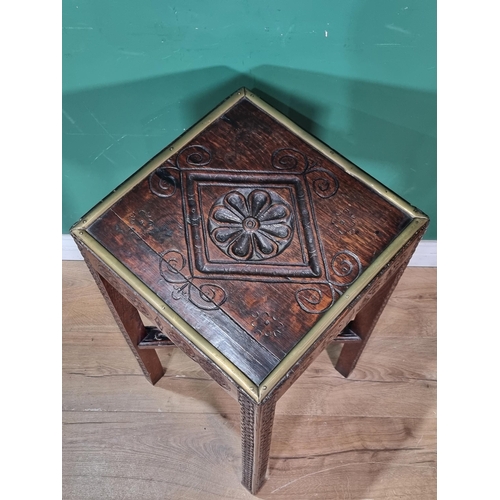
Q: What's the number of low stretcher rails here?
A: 2